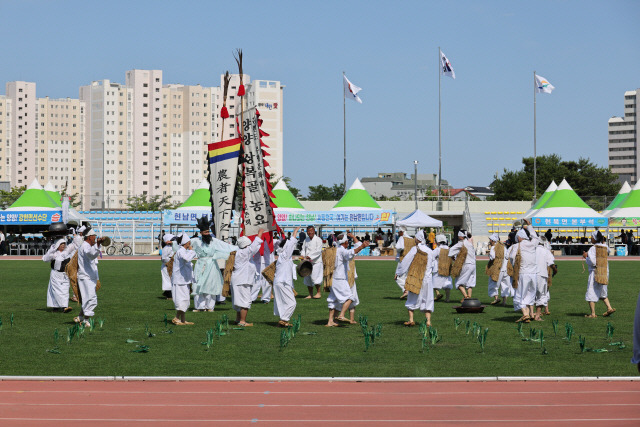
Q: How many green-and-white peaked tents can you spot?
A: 9